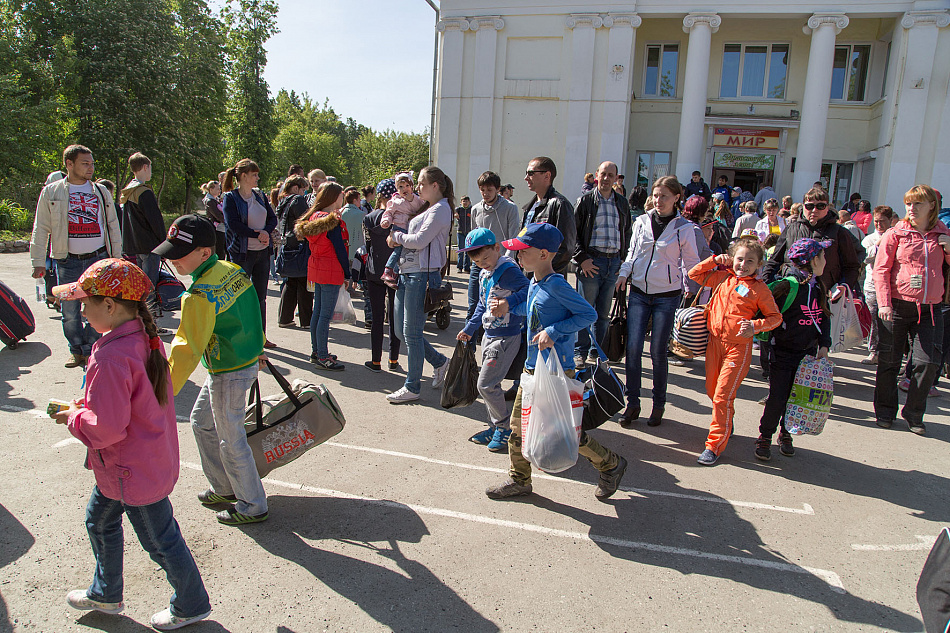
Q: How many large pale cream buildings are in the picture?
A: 1